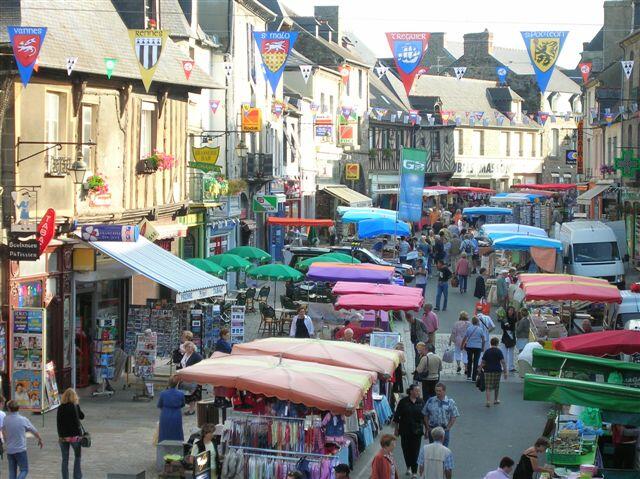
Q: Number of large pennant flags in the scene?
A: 5